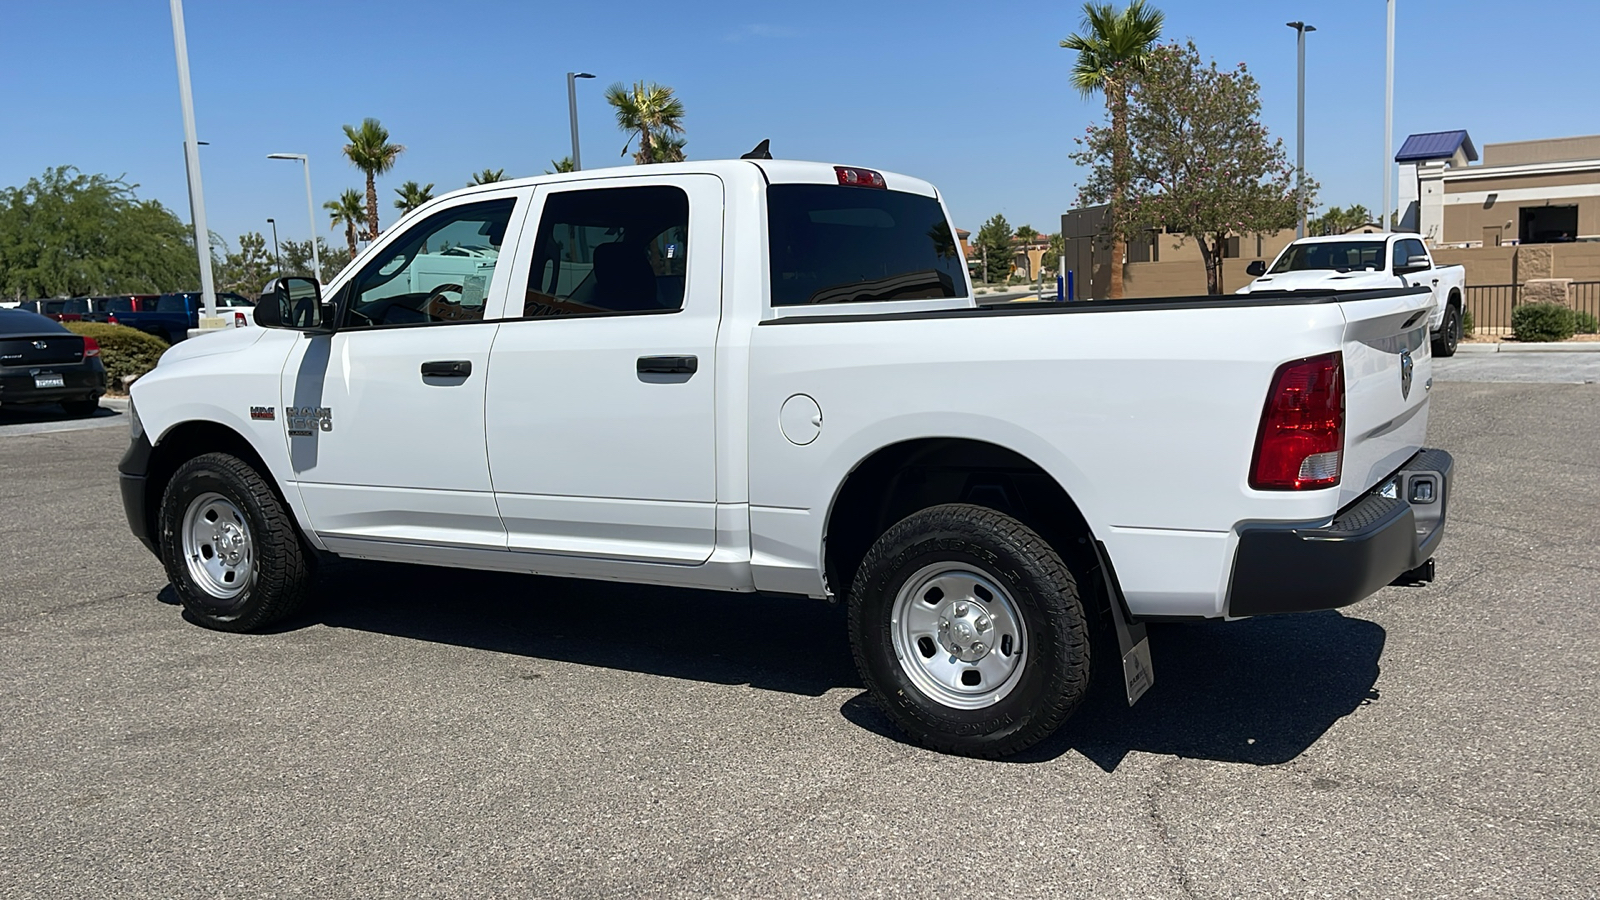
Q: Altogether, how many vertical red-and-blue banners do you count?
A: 0